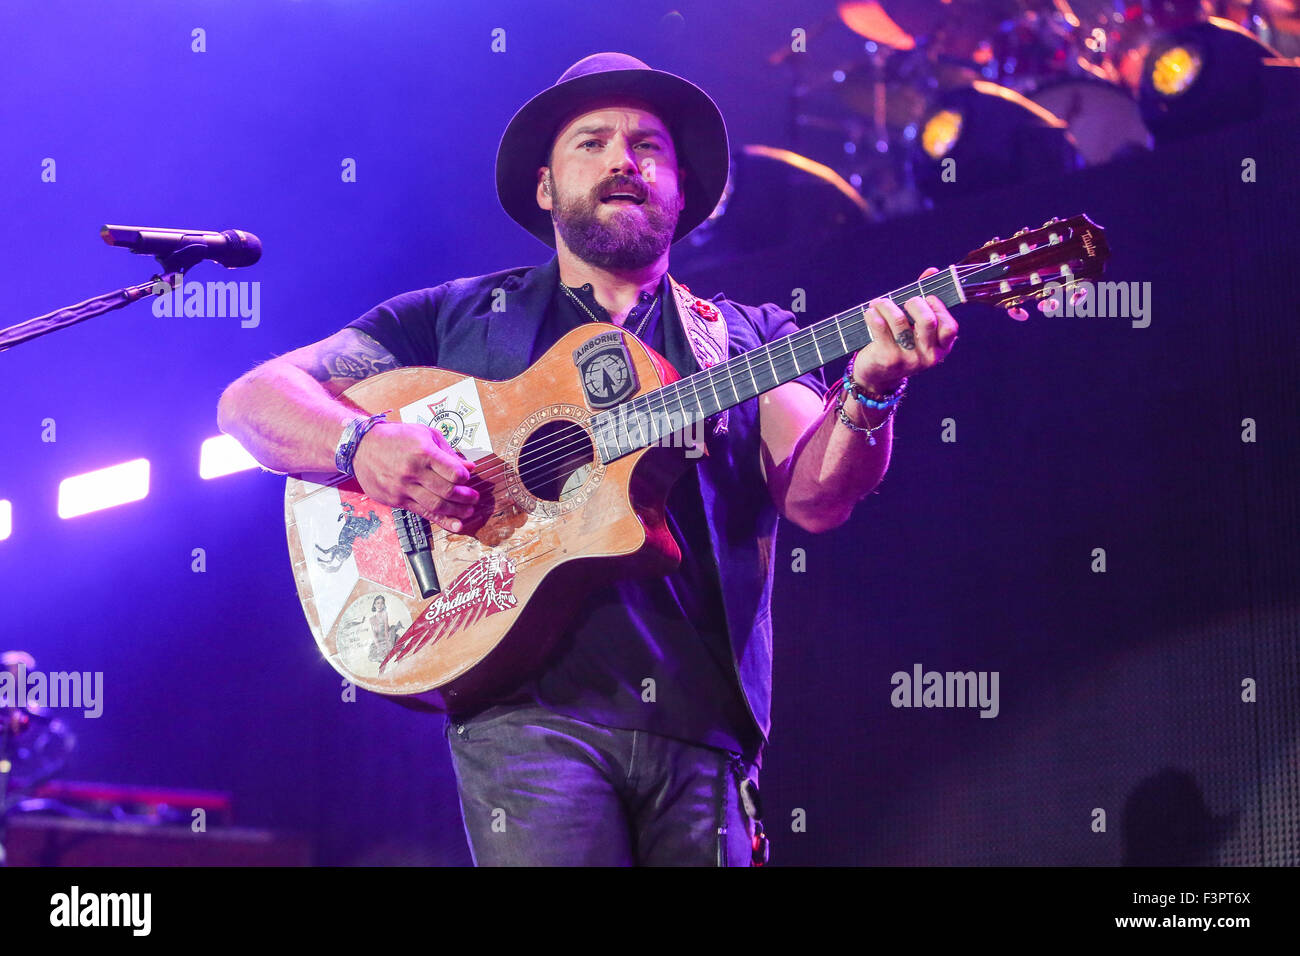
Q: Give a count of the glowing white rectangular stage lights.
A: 3